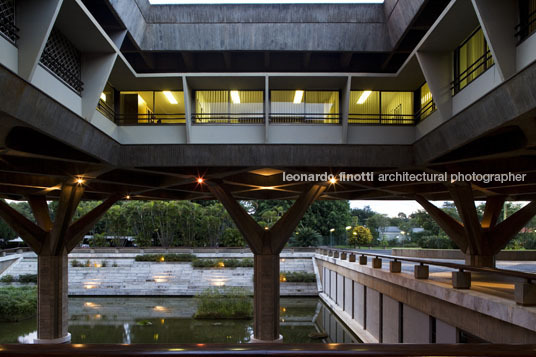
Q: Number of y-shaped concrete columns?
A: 3